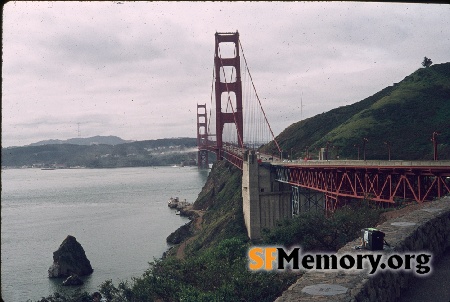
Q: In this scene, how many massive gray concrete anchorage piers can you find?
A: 1